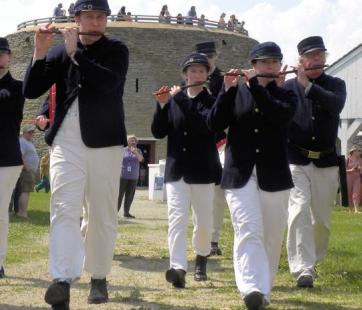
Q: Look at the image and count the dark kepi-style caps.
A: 6